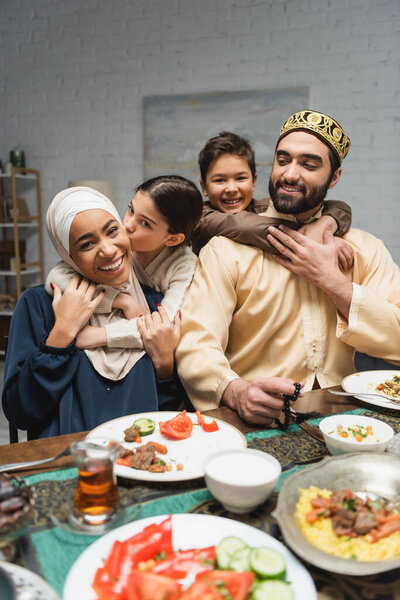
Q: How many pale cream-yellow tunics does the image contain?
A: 1